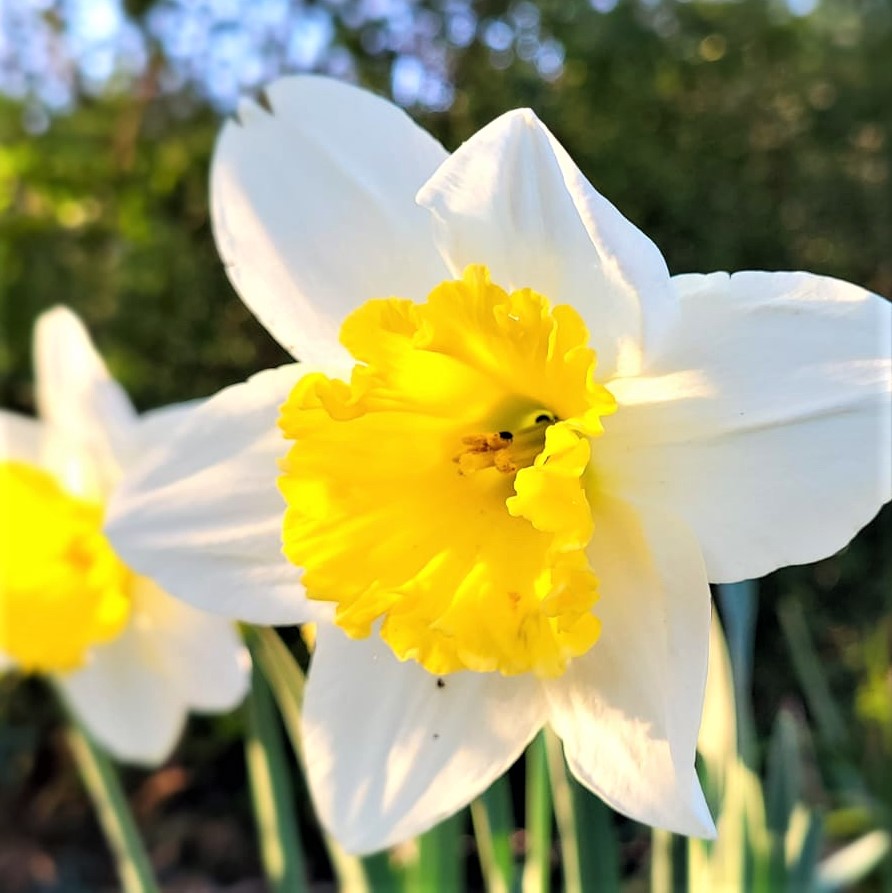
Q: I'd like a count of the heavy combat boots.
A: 0